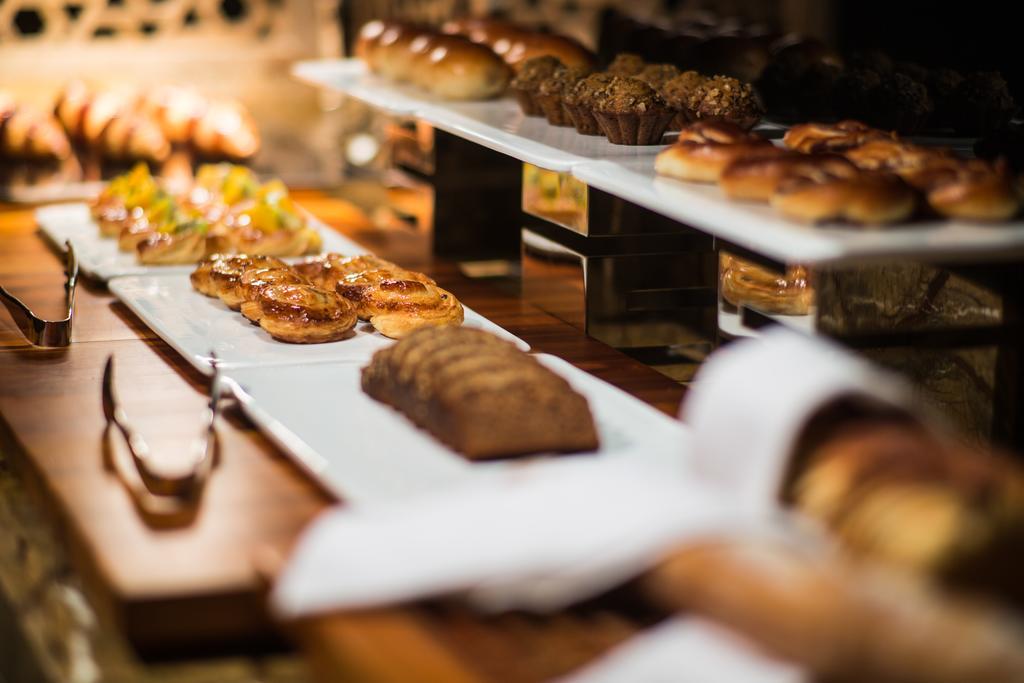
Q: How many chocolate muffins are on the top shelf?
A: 8